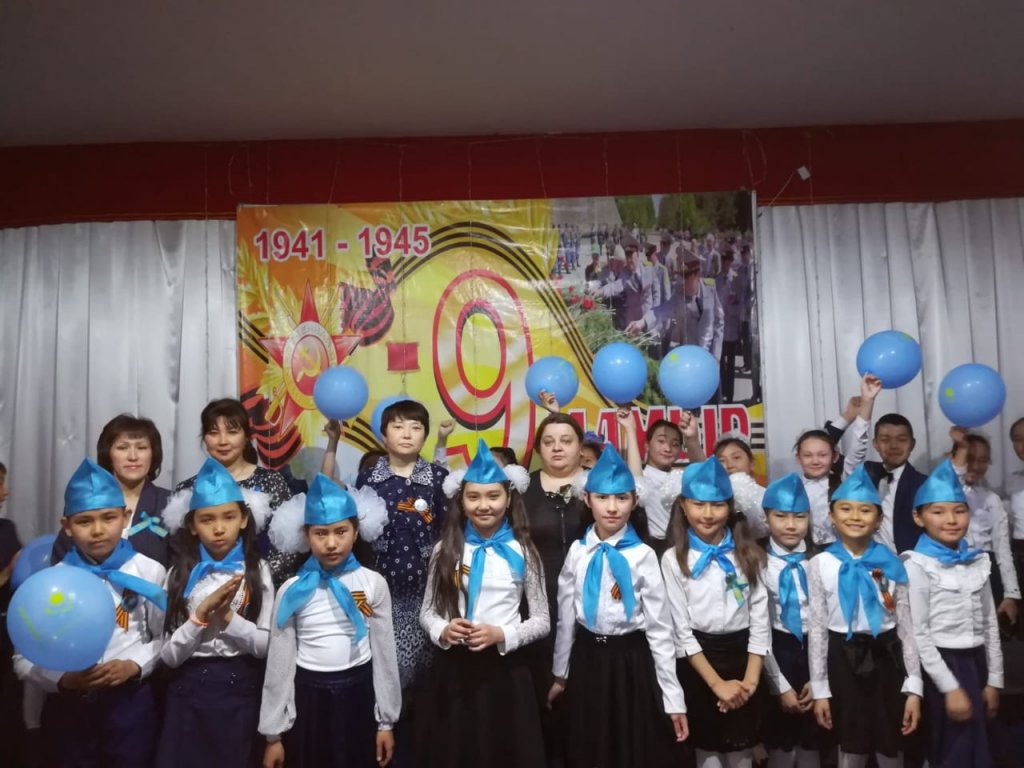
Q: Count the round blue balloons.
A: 9